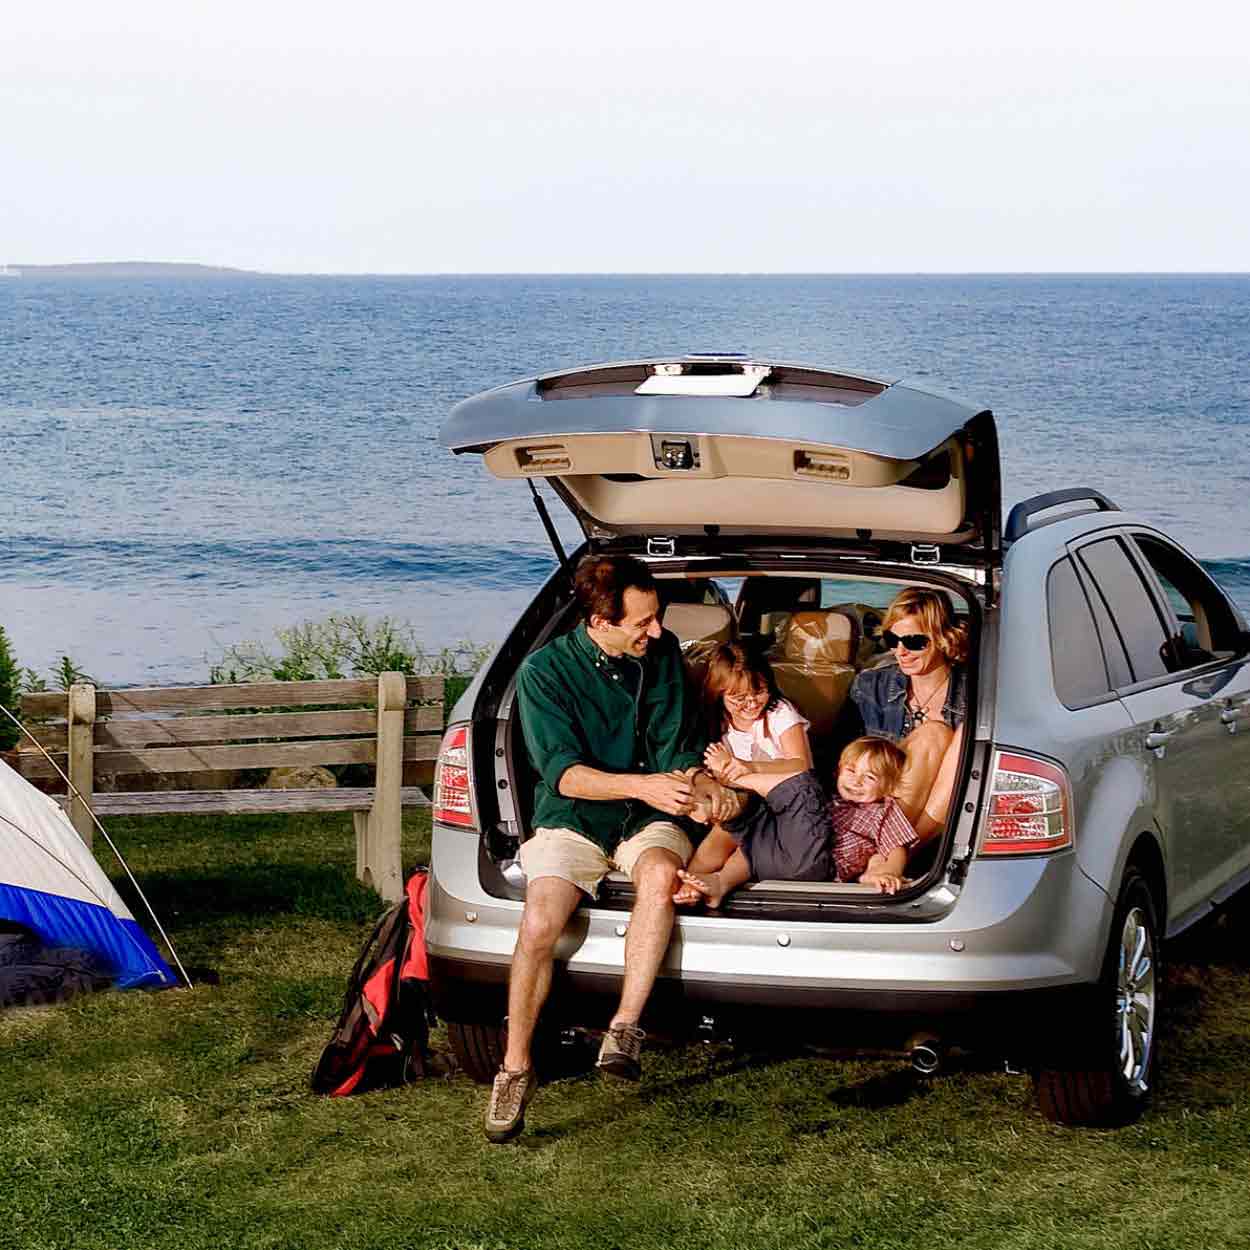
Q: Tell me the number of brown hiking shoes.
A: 2